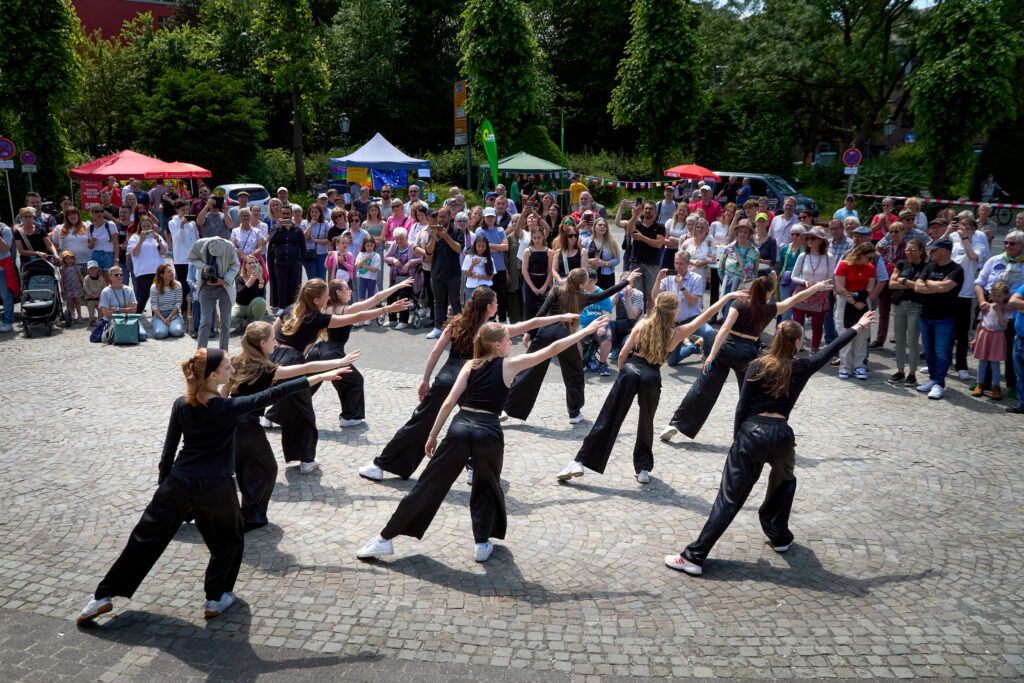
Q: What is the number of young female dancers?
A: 10